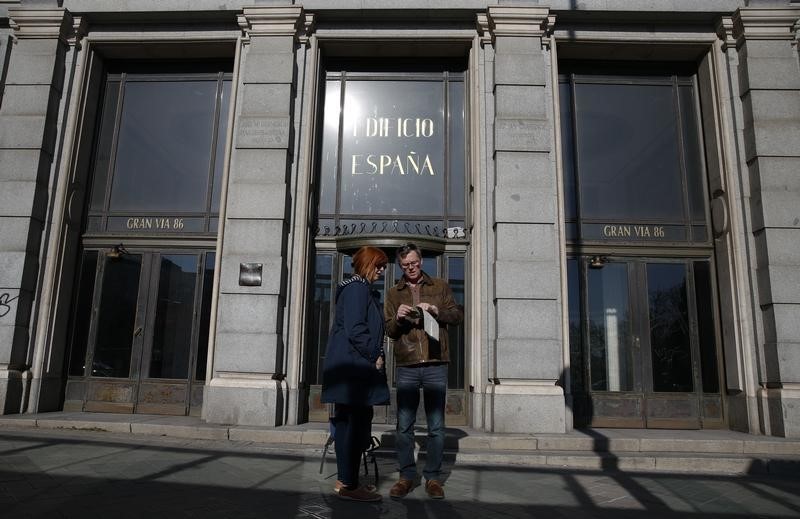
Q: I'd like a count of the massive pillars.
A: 4